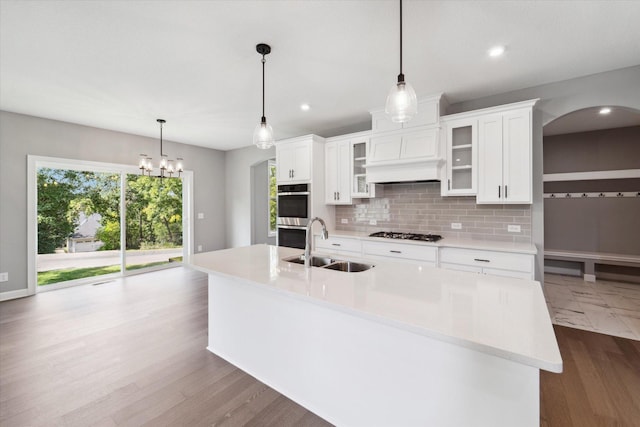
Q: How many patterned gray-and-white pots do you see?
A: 0